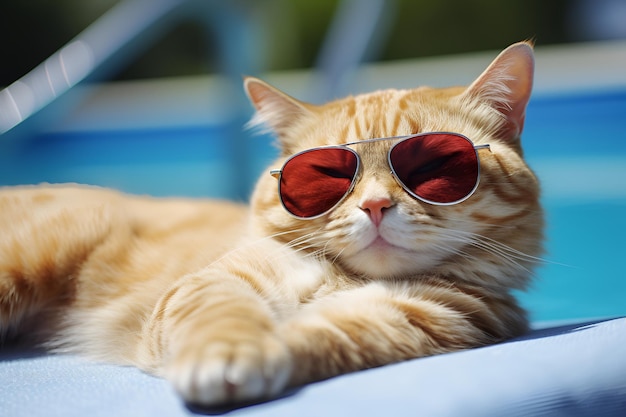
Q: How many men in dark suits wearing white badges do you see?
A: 0